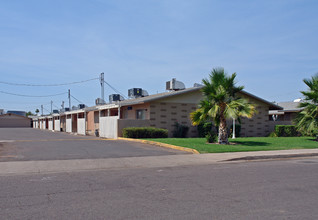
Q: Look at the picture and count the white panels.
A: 9